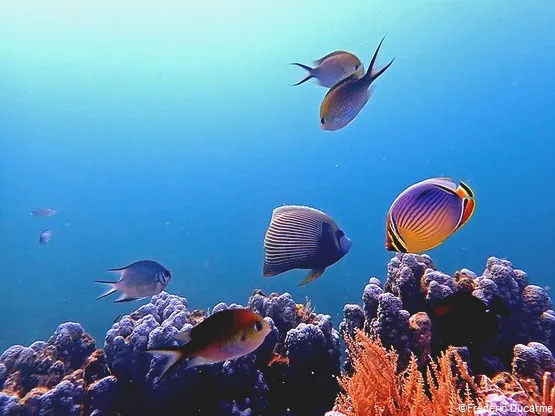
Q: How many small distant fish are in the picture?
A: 2